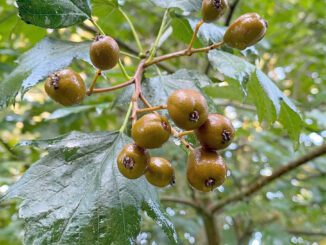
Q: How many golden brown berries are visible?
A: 10